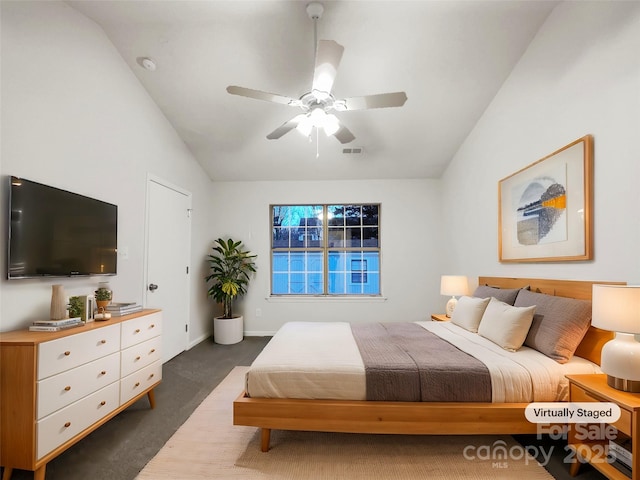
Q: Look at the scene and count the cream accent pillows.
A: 2